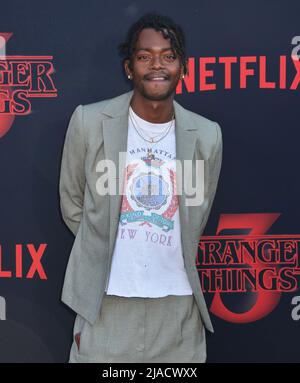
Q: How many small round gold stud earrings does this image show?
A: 2